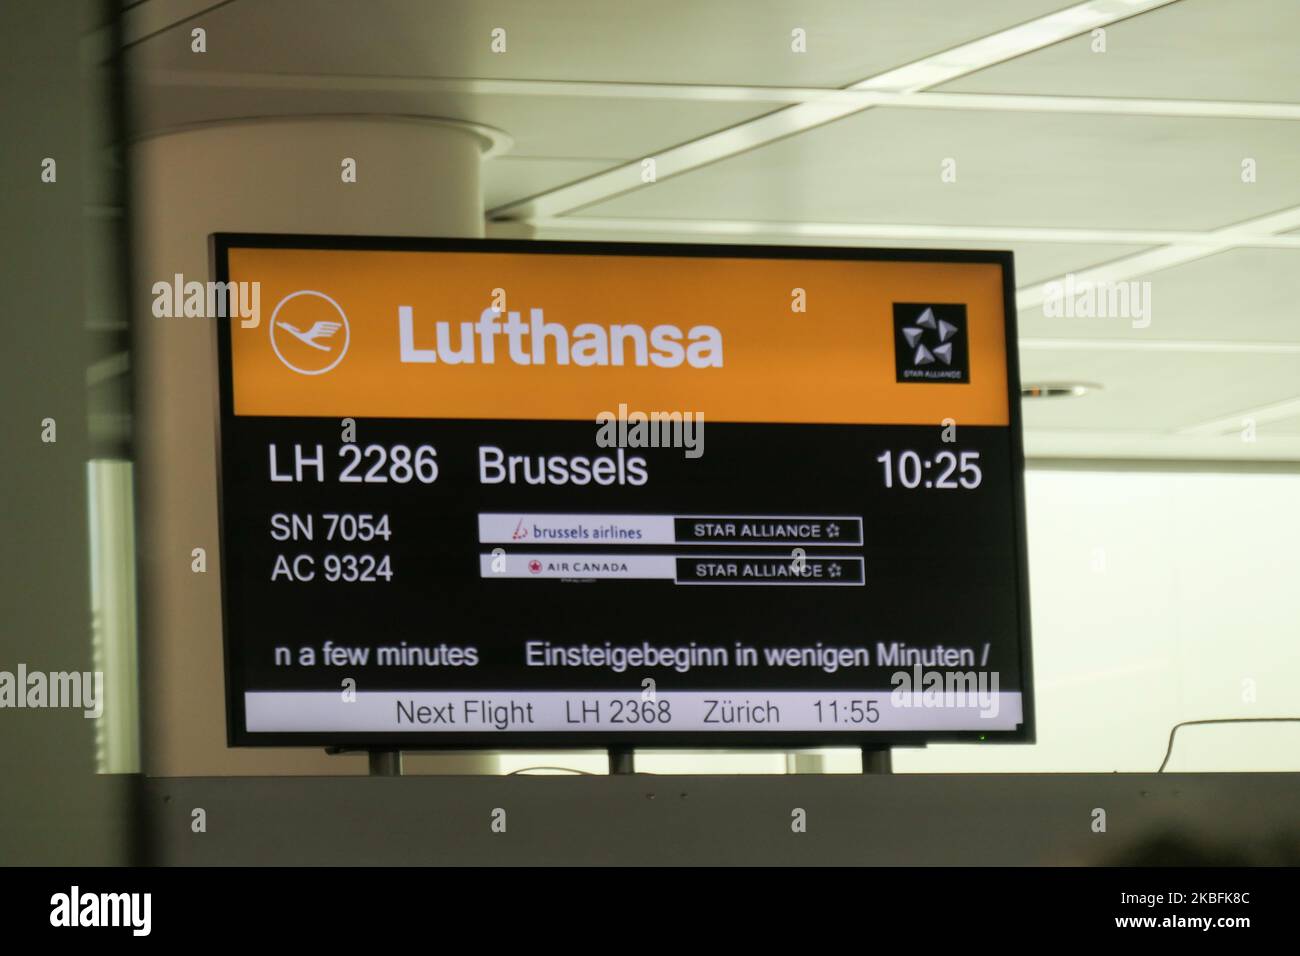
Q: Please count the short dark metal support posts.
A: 3